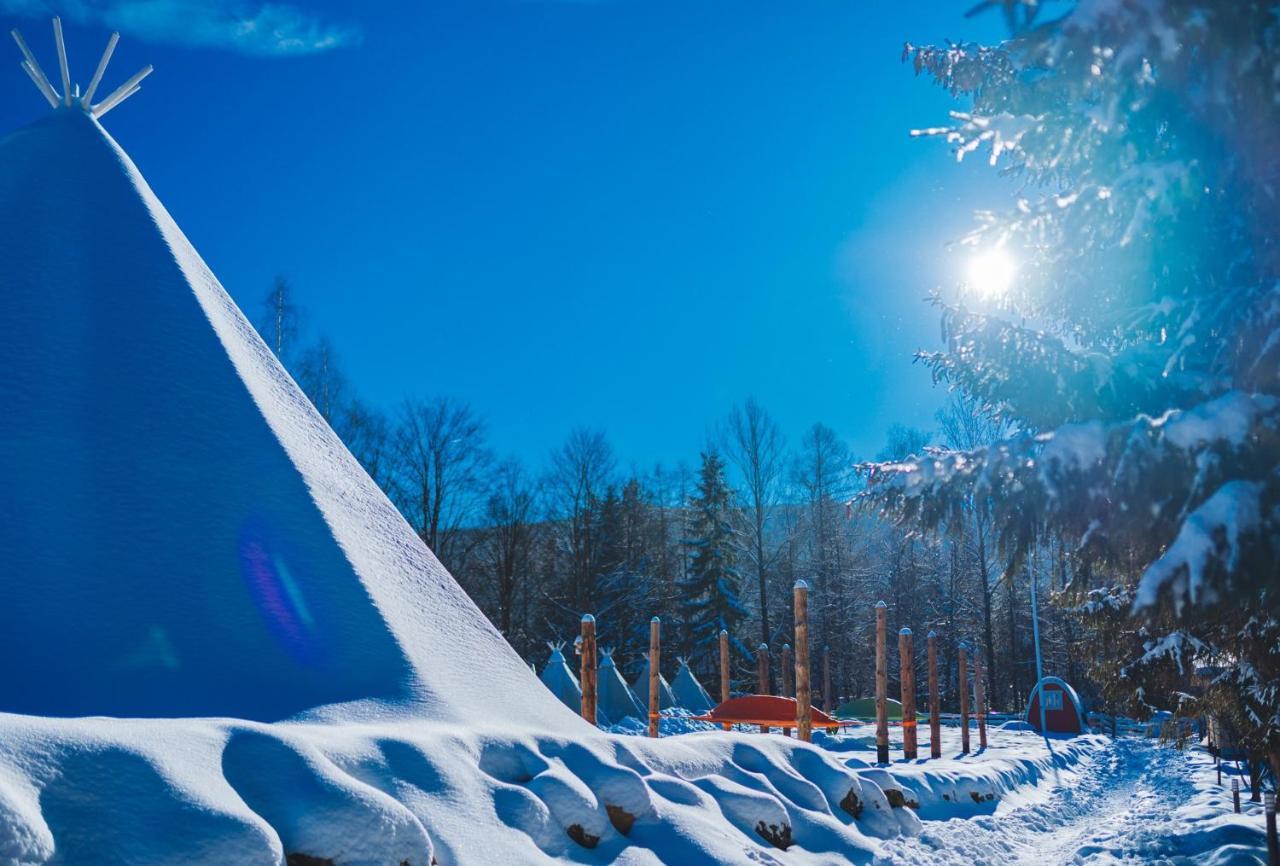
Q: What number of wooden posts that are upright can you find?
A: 12